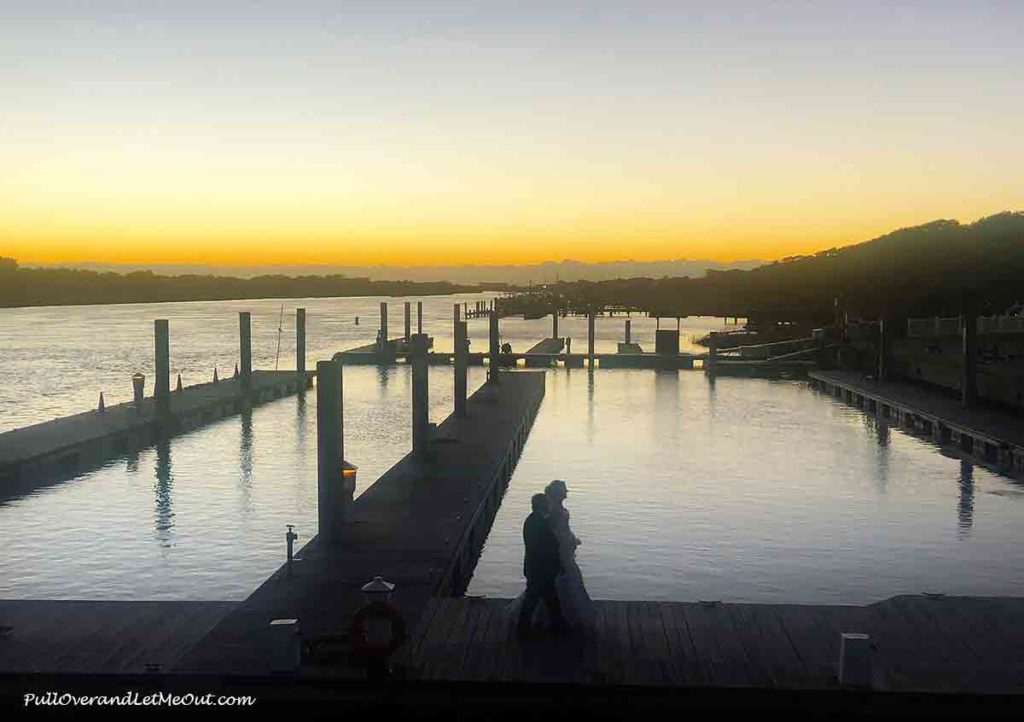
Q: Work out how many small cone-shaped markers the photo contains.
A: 4